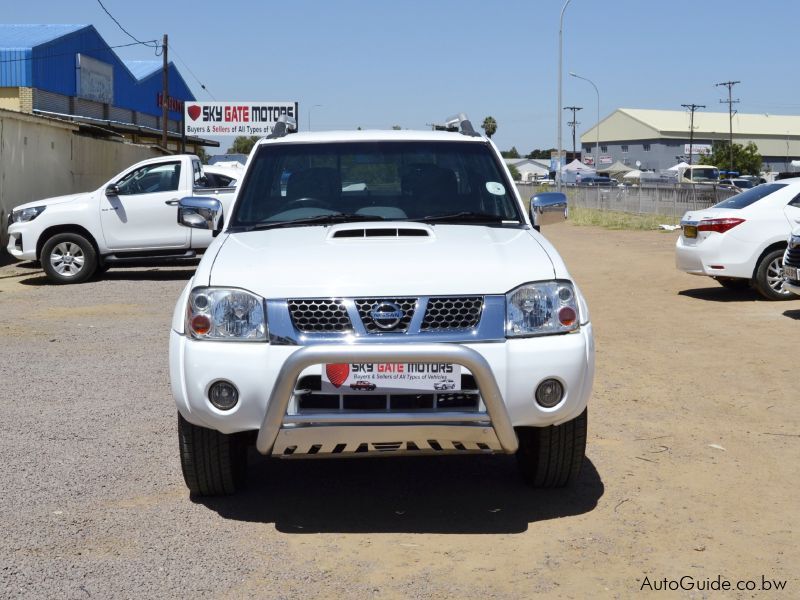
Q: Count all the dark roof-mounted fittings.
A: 2